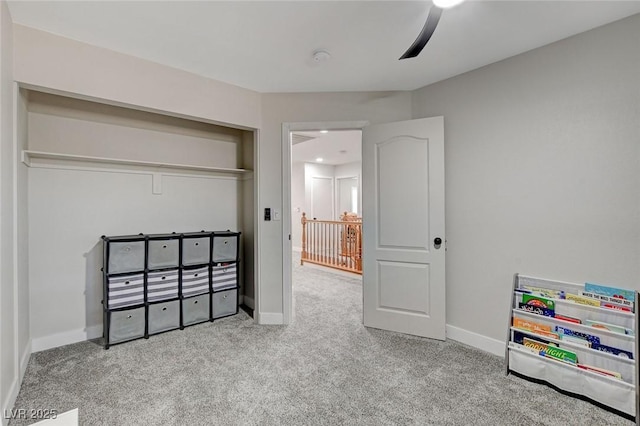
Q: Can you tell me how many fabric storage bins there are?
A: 12